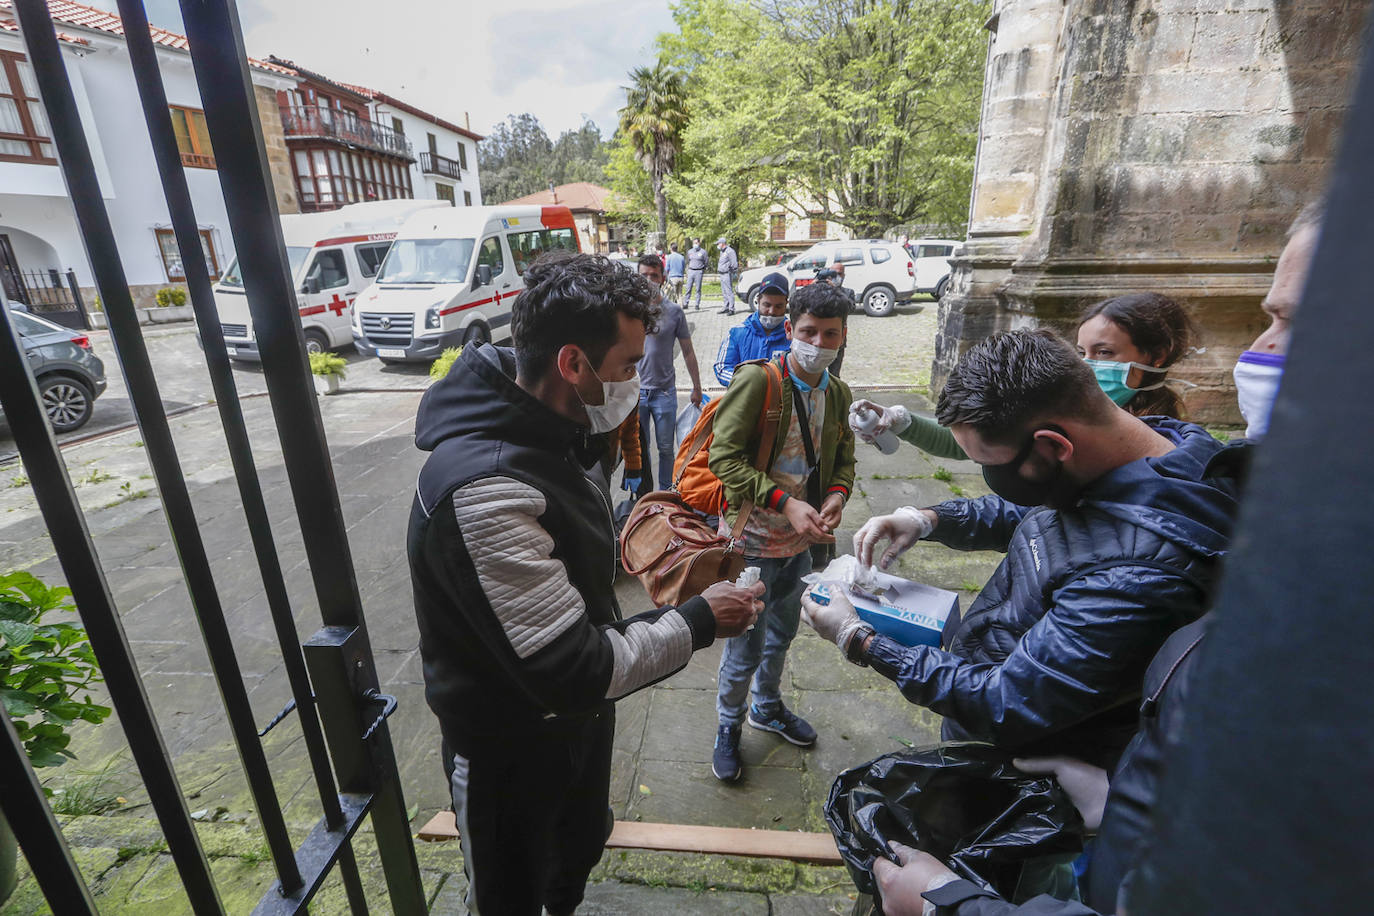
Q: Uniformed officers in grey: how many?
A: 2